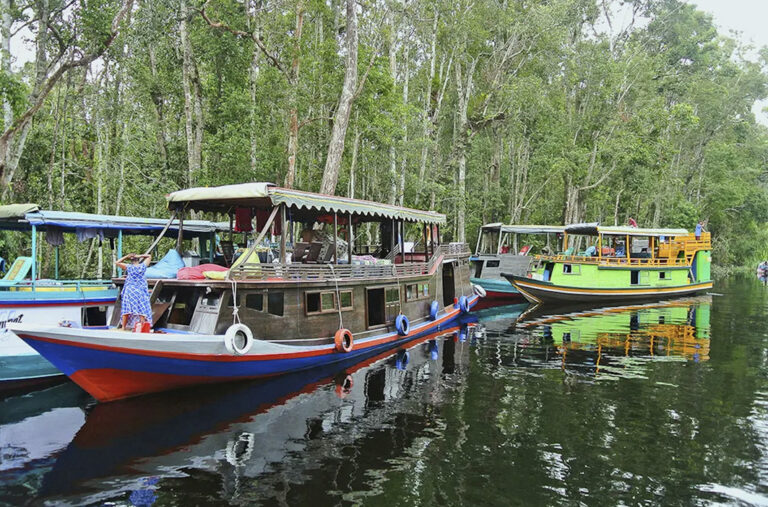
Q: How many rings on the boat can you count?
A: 6